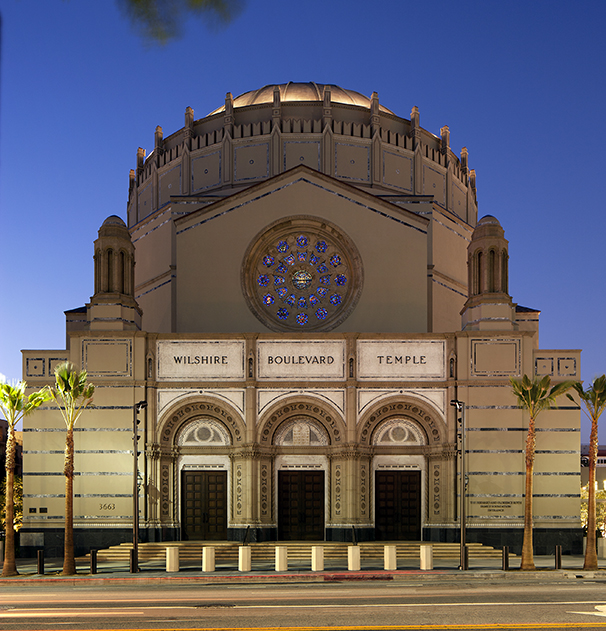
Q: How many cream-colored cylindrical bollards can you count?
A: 8